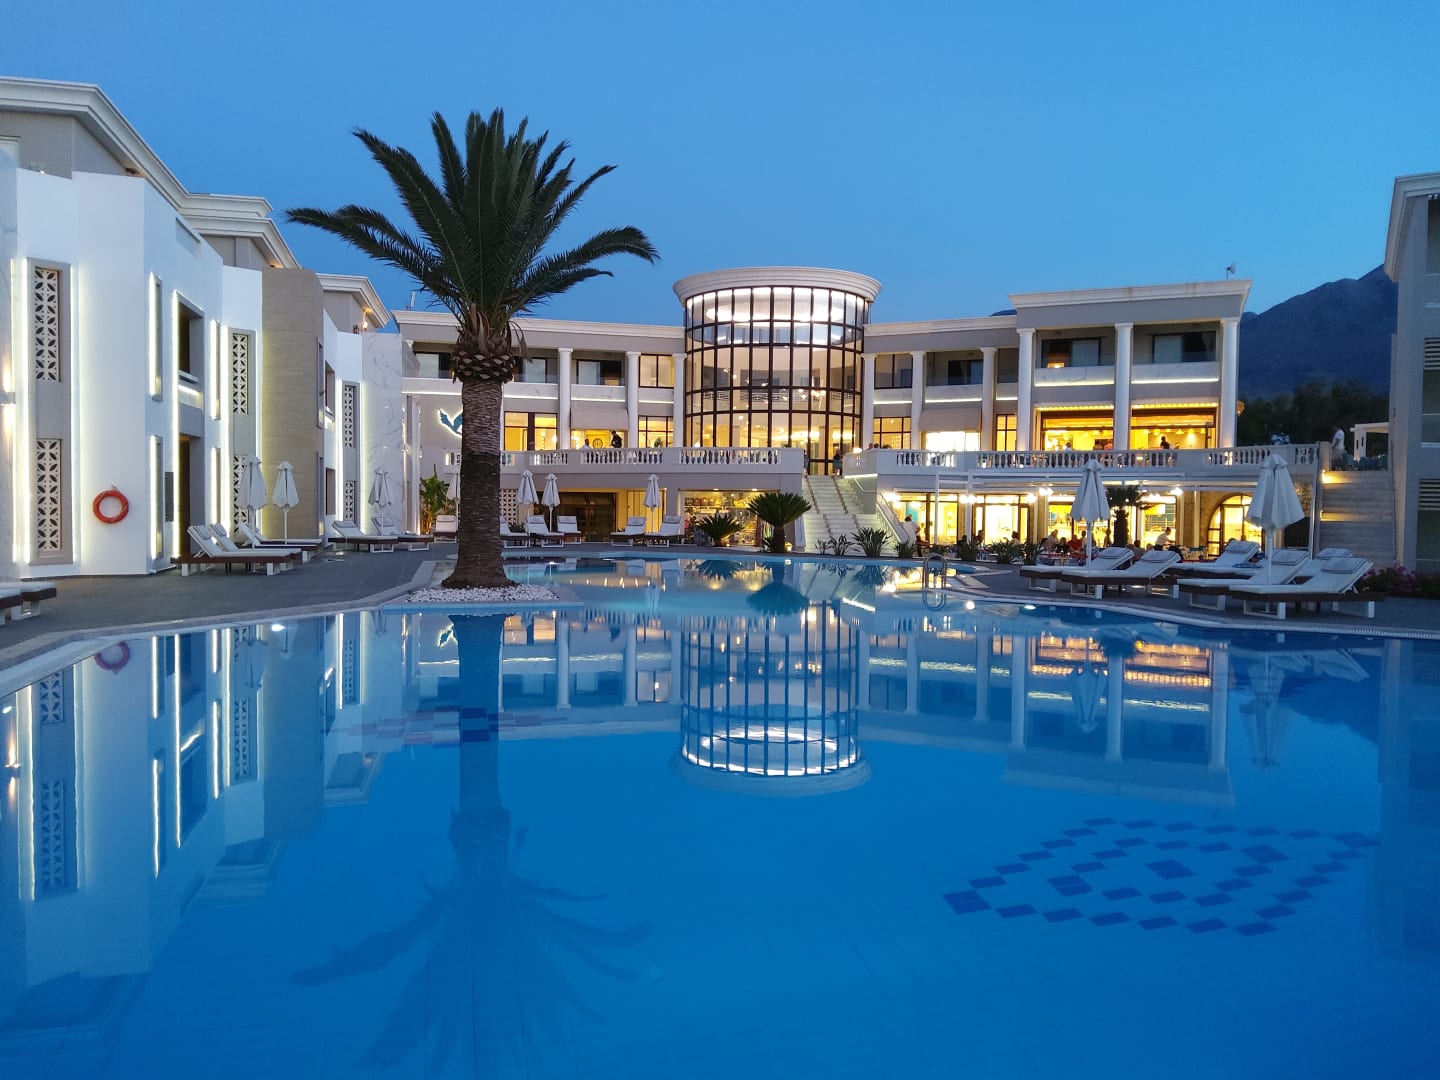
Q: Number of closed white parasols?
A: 9